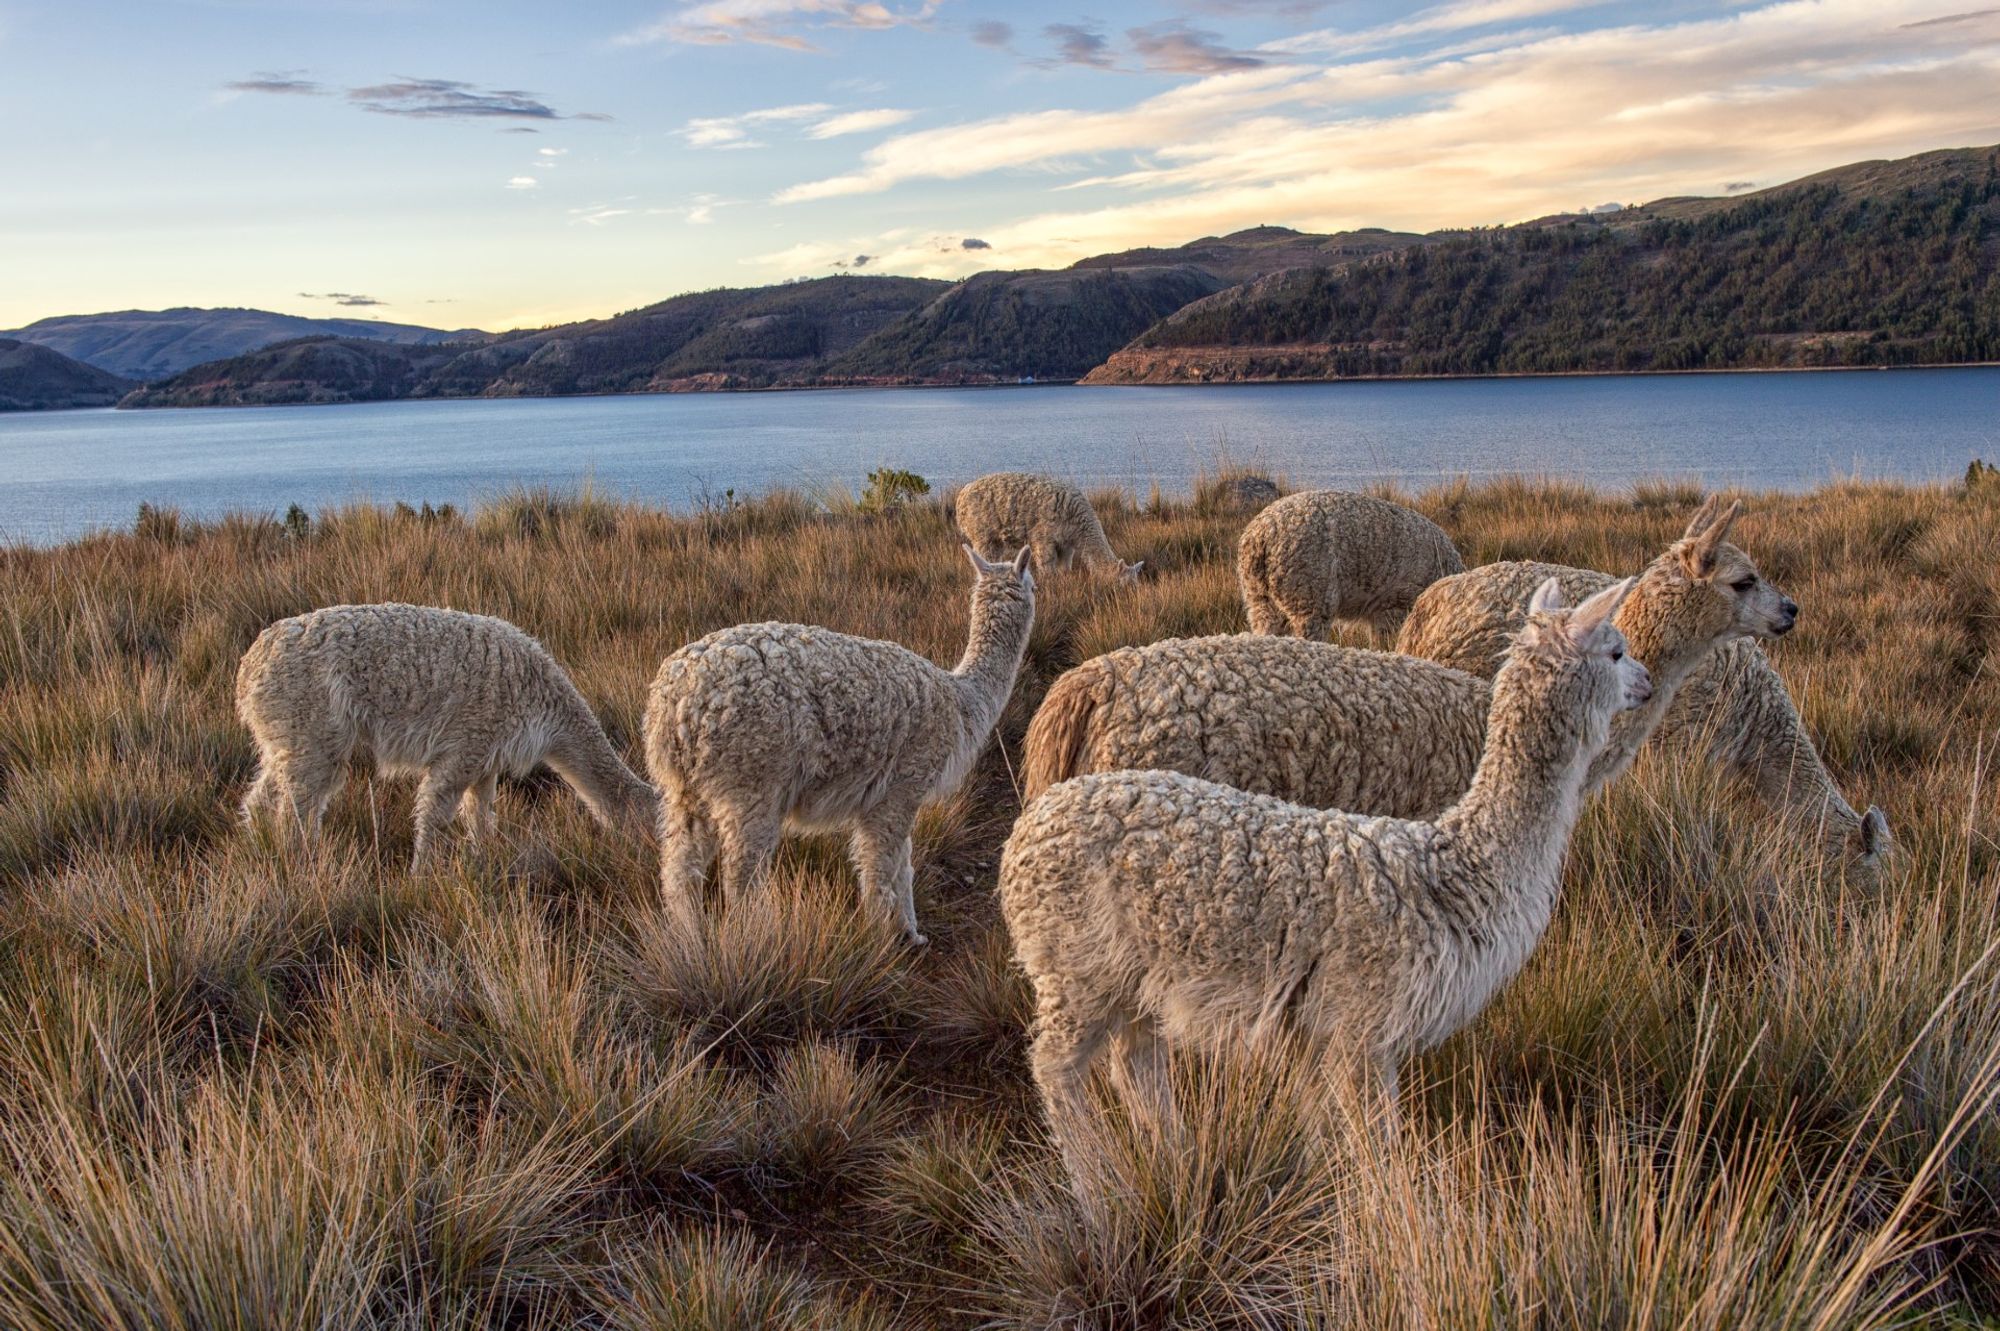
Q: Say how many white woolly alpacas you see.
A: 7